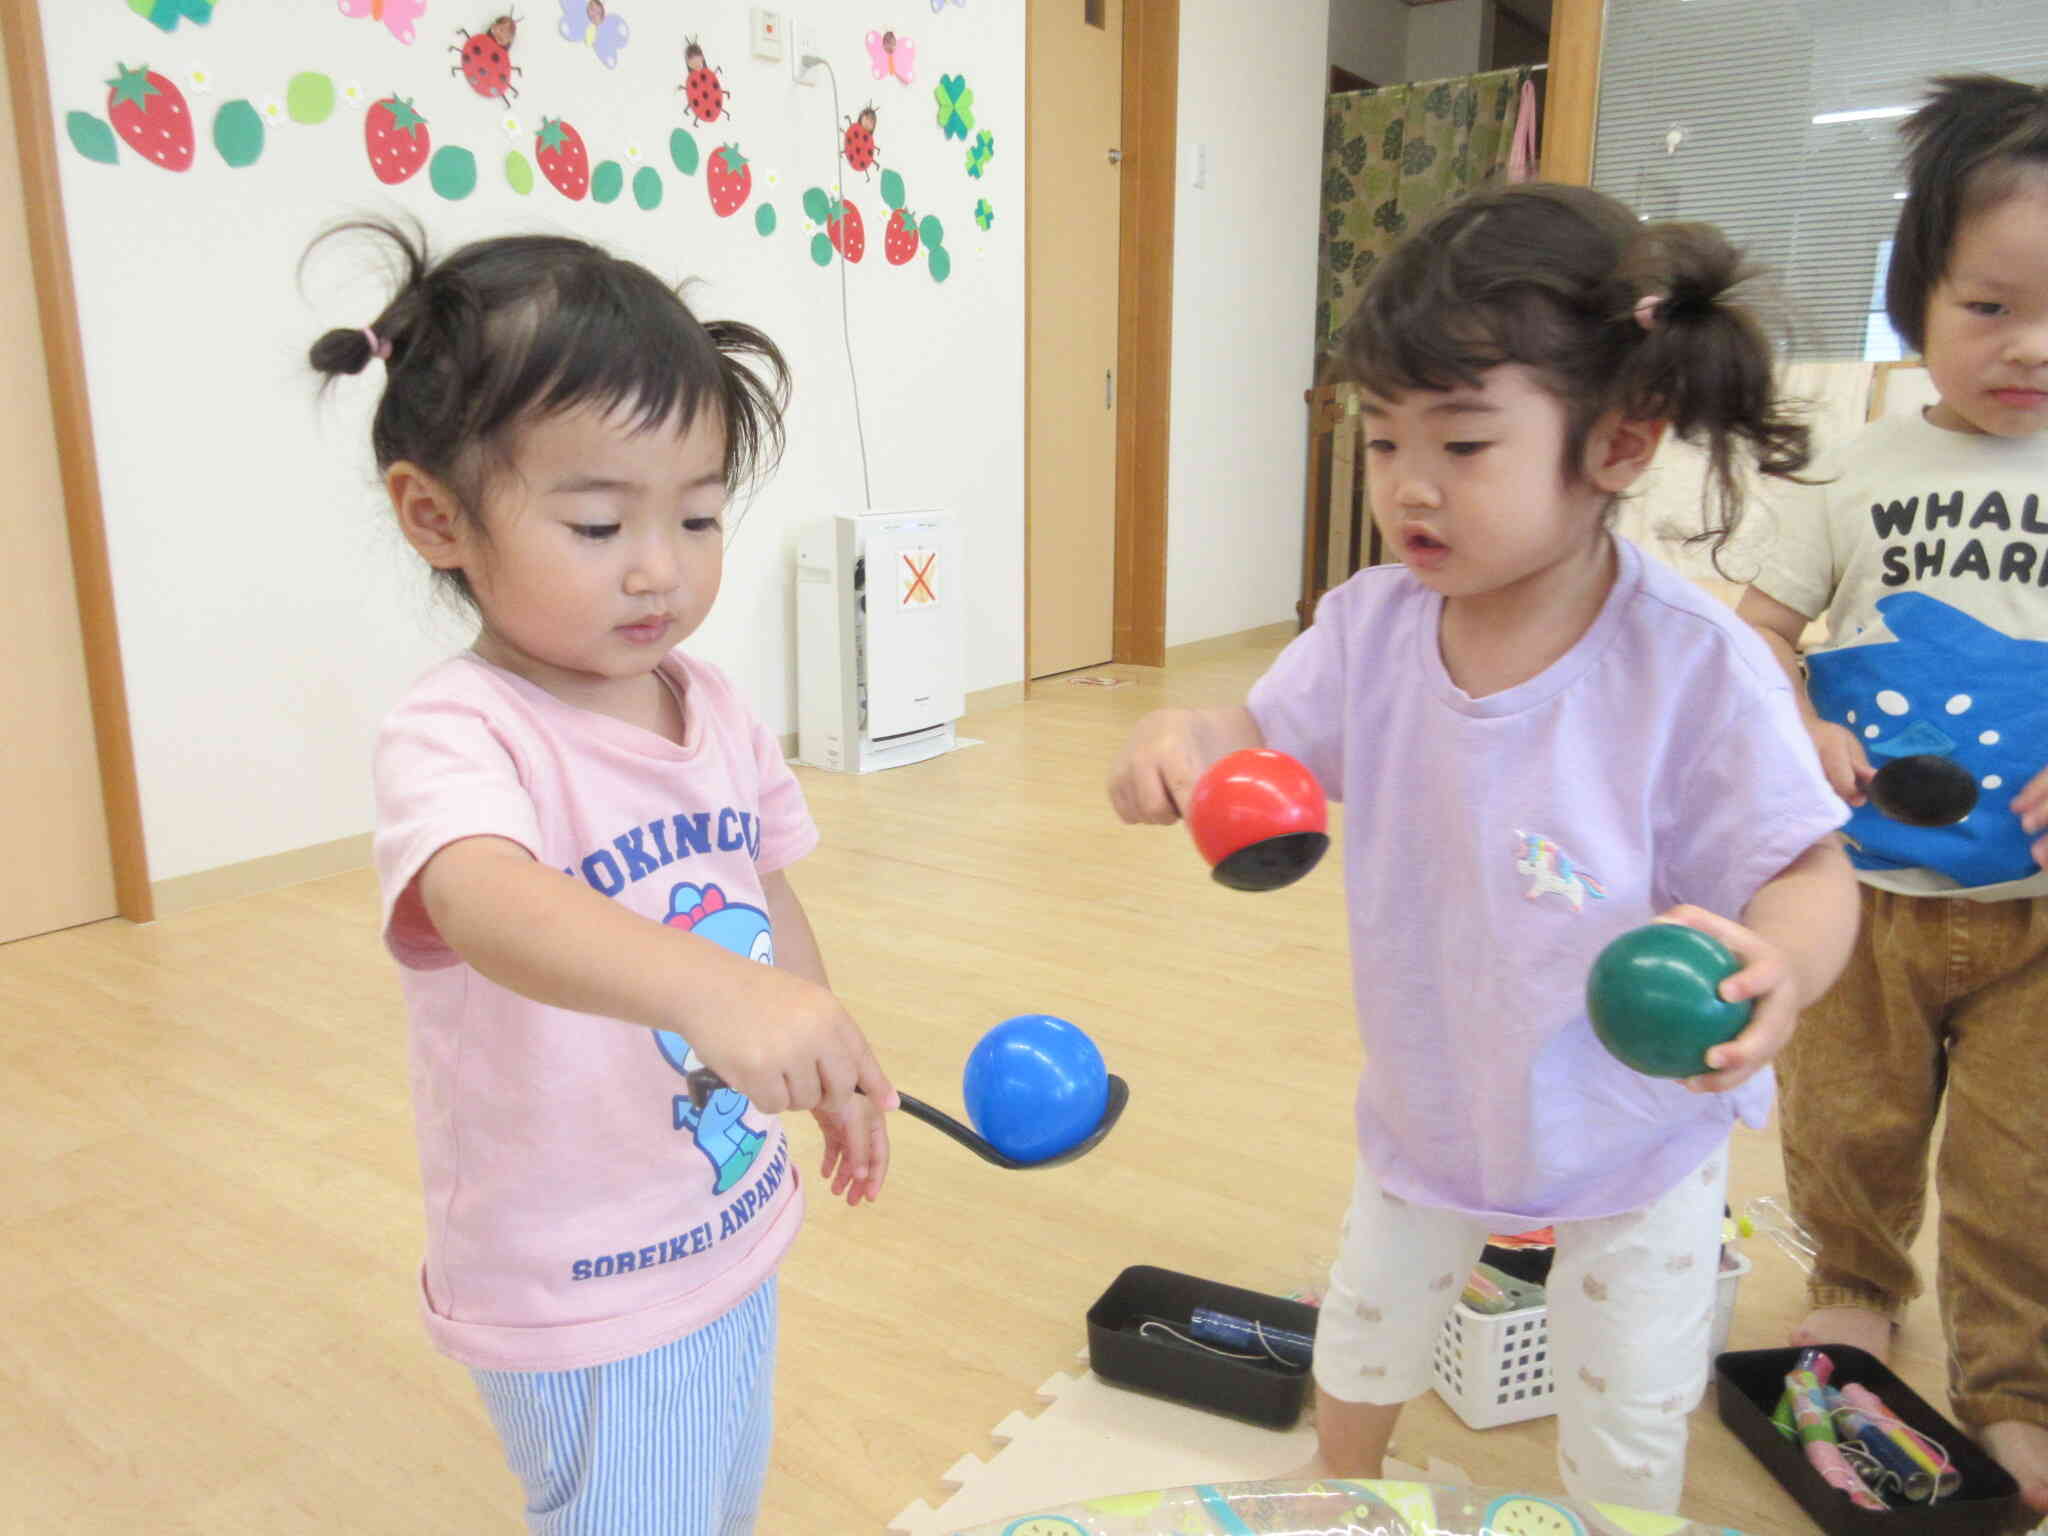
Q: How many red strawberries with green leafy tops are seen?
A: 6